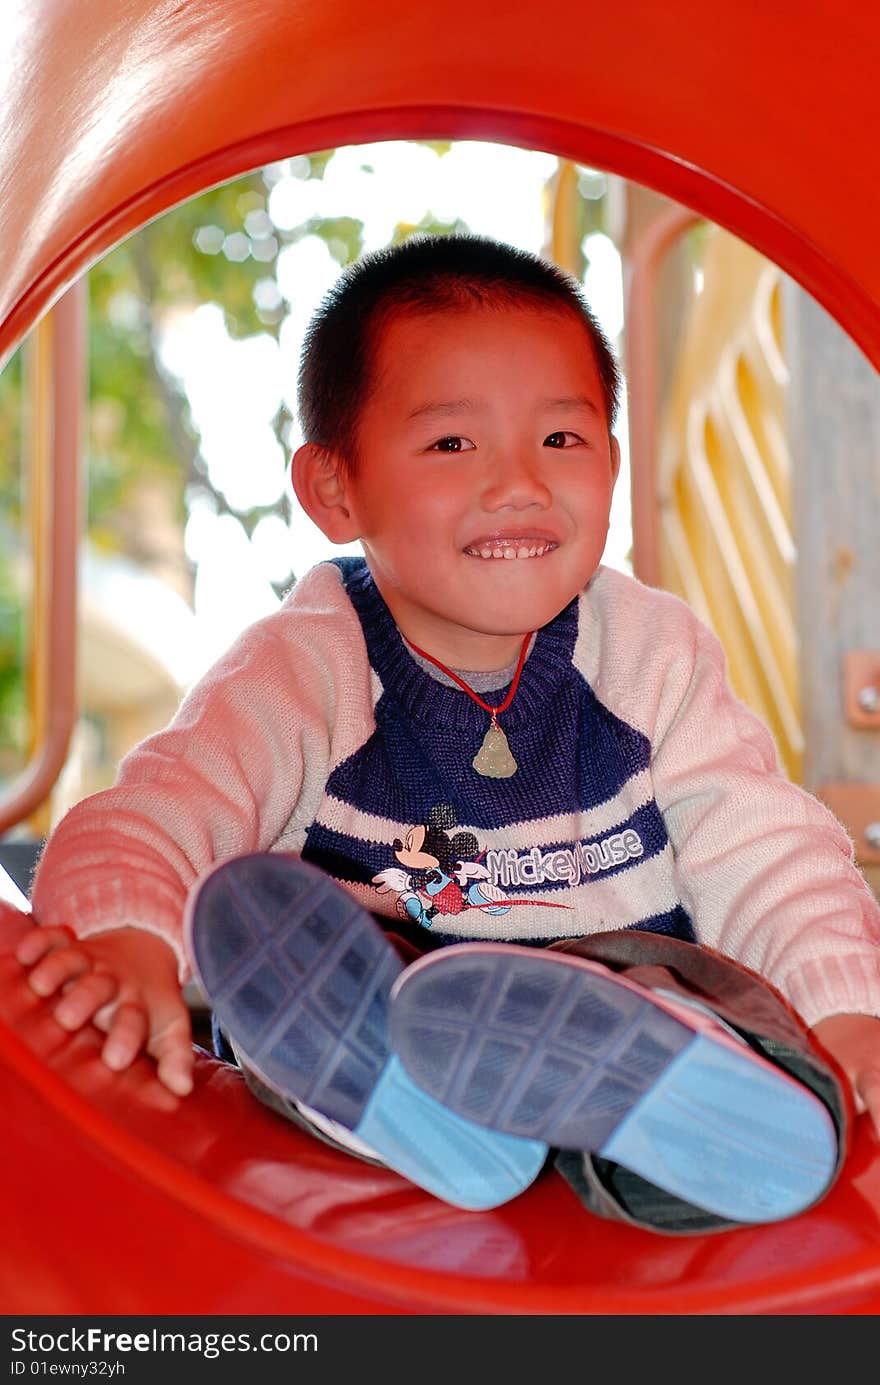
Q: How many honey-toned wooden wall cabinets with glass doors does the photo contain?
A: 0